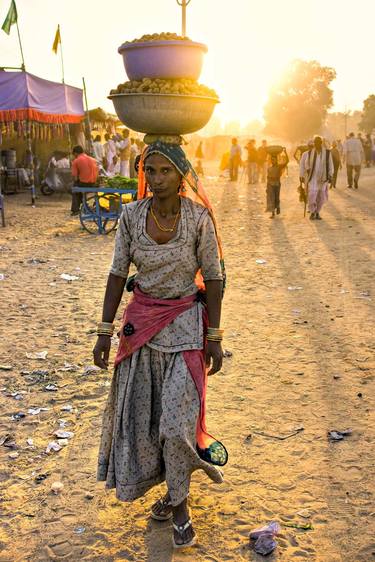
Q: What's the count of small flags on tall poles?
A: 2